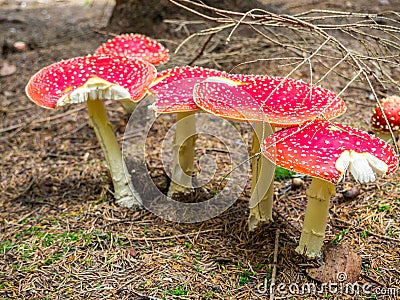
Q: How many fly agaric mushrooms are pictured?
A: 6